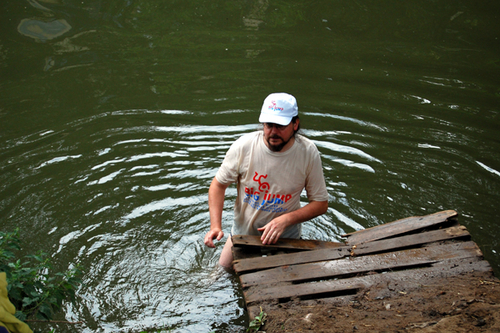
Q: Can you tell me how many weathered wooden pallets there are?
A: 1